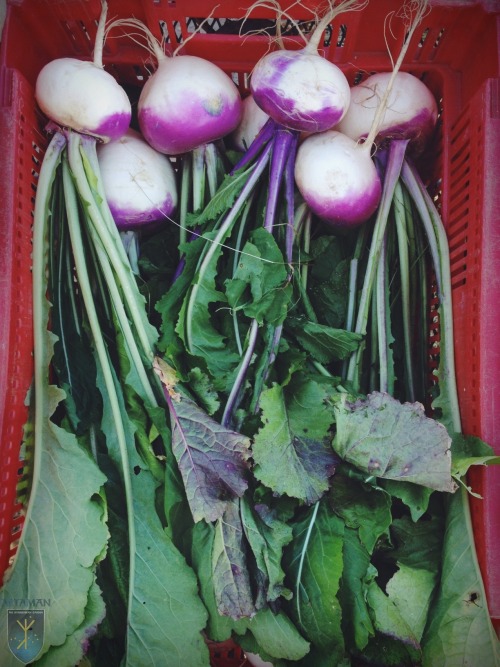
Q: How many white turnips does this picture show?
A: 7